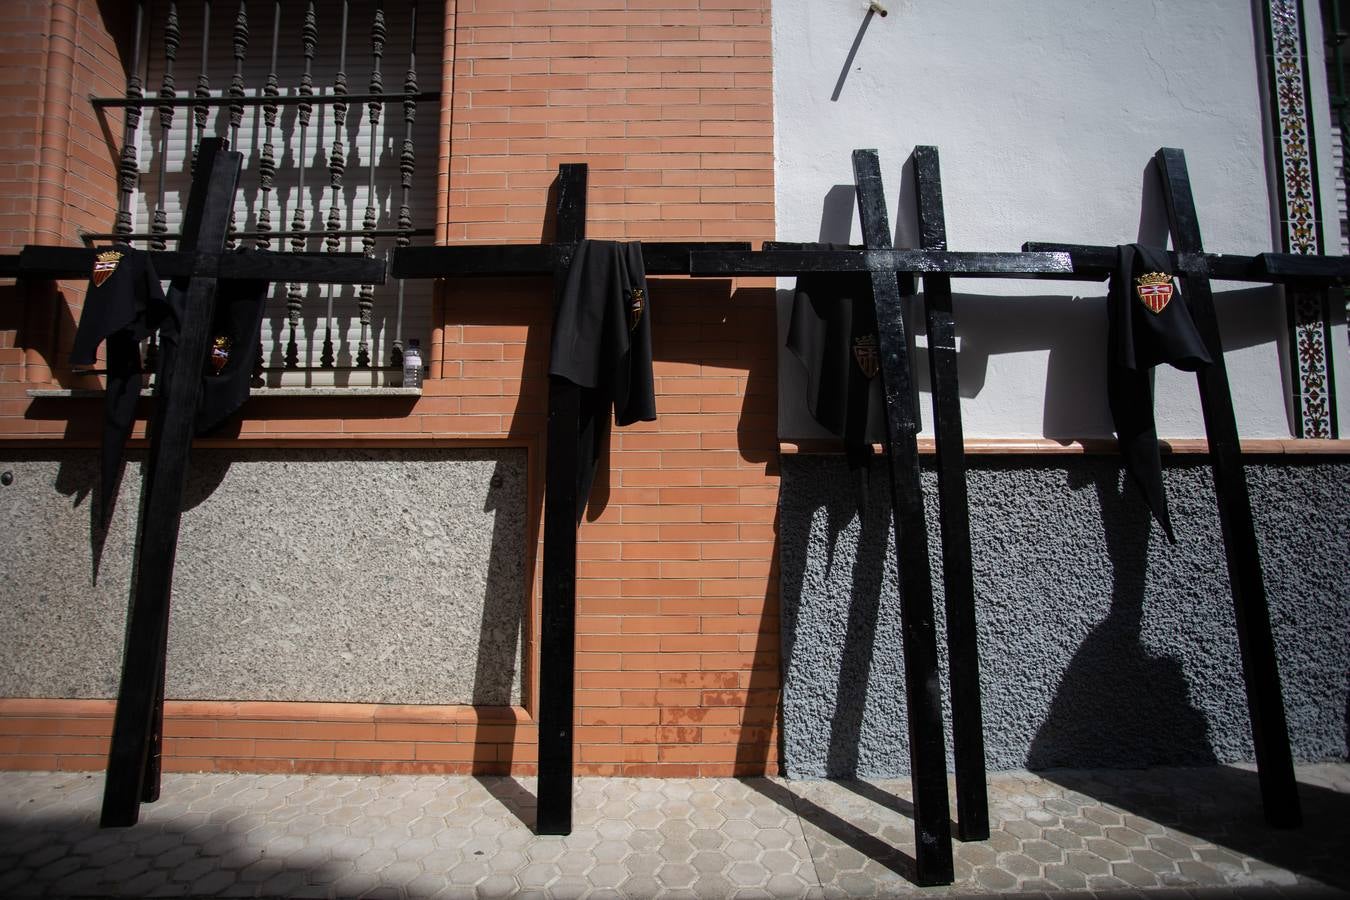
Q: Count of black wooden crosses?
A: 6